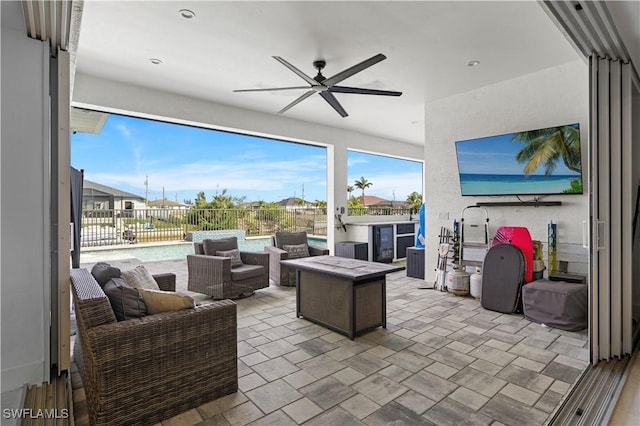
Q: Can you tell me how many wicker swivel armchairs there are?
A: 2